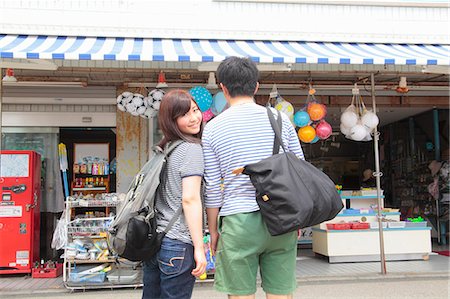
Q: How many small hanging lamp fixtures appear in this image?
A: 4